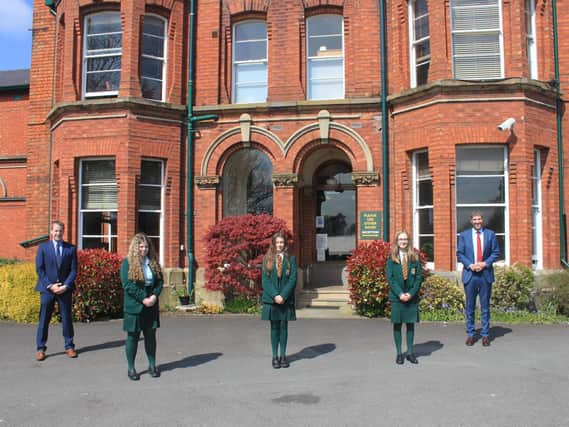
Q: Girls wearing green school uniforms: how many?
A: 3